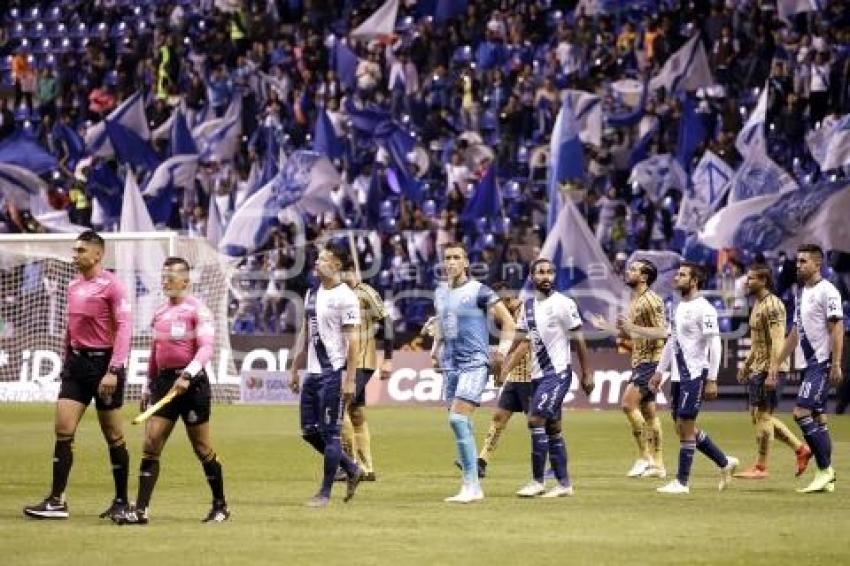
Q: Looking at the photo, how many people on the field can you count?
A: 11